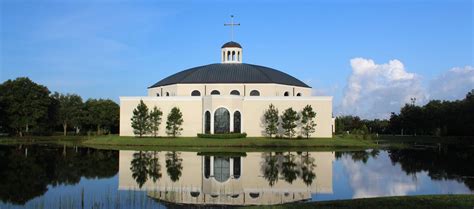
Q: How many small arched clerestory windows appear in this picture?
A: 8